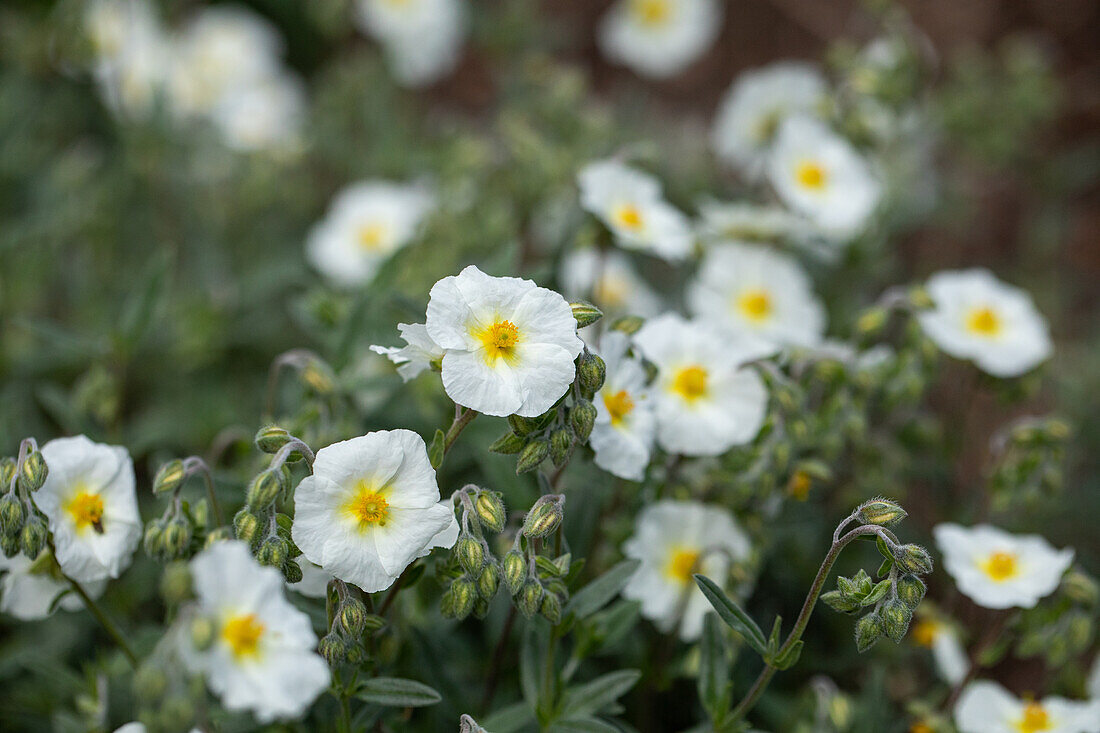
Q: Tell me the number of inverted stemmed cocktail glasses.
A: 0